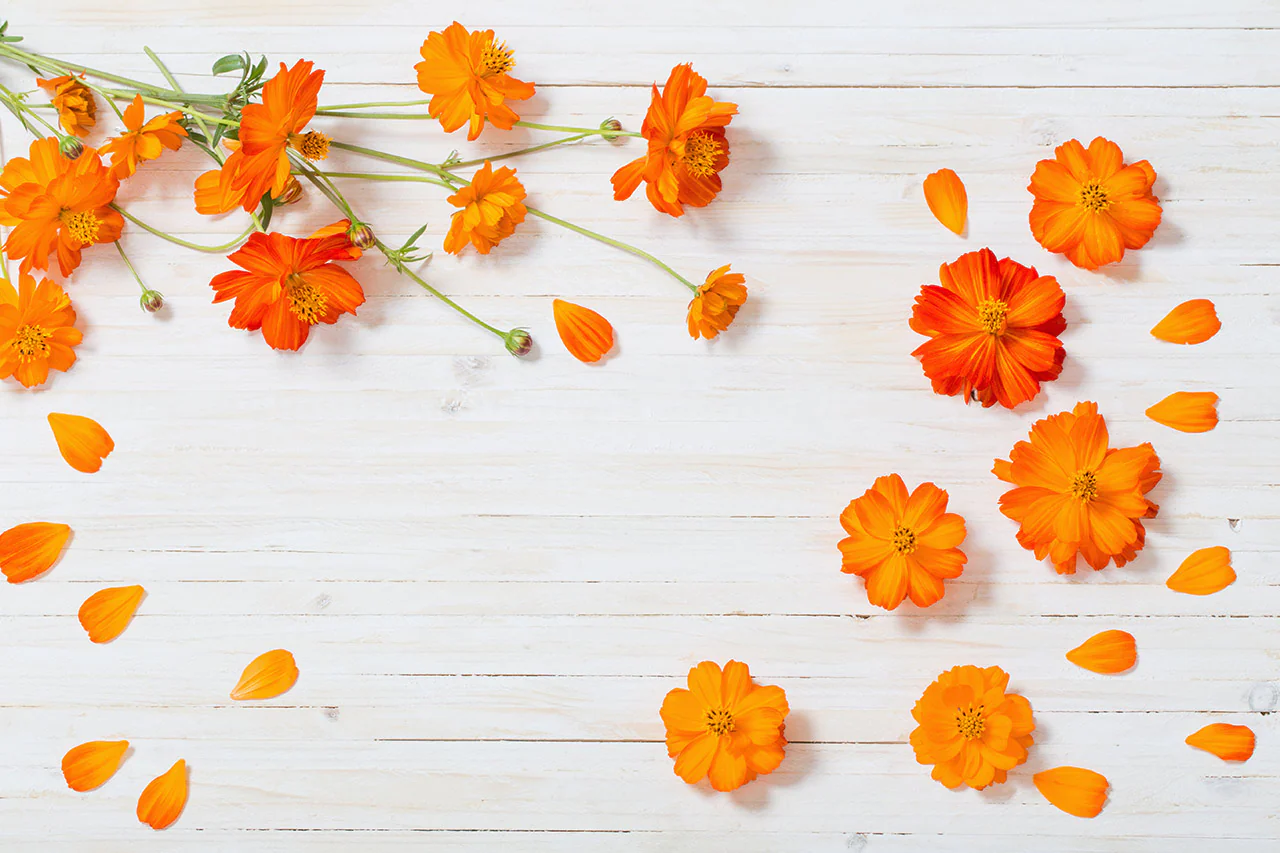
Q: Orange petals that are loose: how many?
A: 14